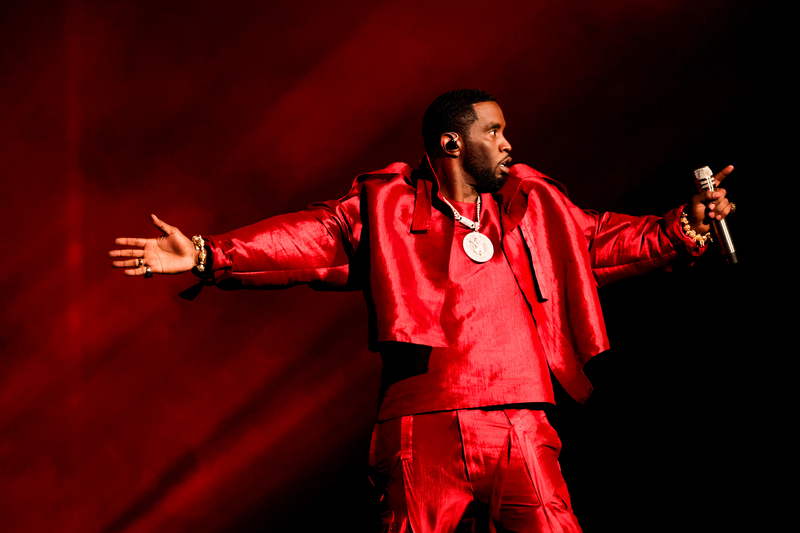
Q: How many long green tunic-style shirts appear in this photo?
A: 0